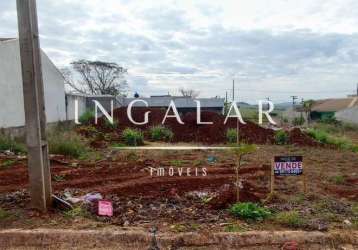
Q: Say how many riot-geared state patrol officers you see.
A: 0